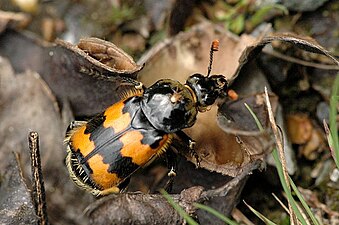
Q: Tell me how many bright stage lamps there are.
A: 0